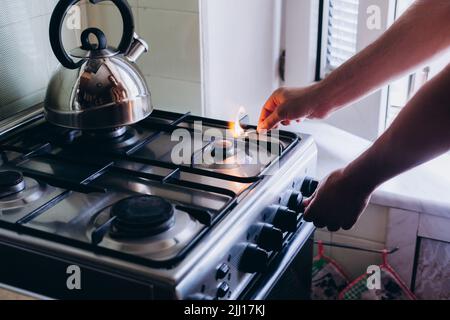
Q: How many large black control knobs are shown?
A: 5